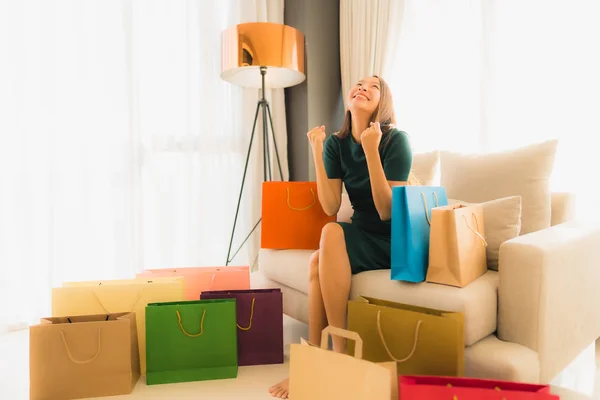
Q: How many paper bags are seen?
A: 11